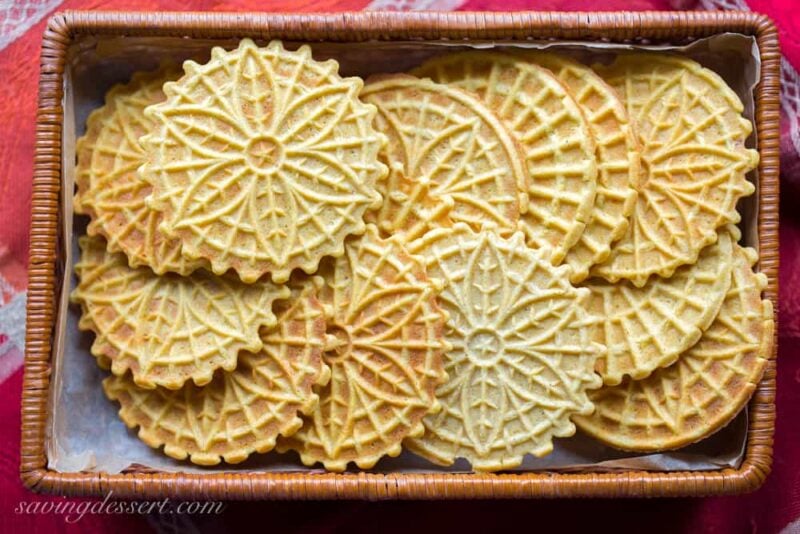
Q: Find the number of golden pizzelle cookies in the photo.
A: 12